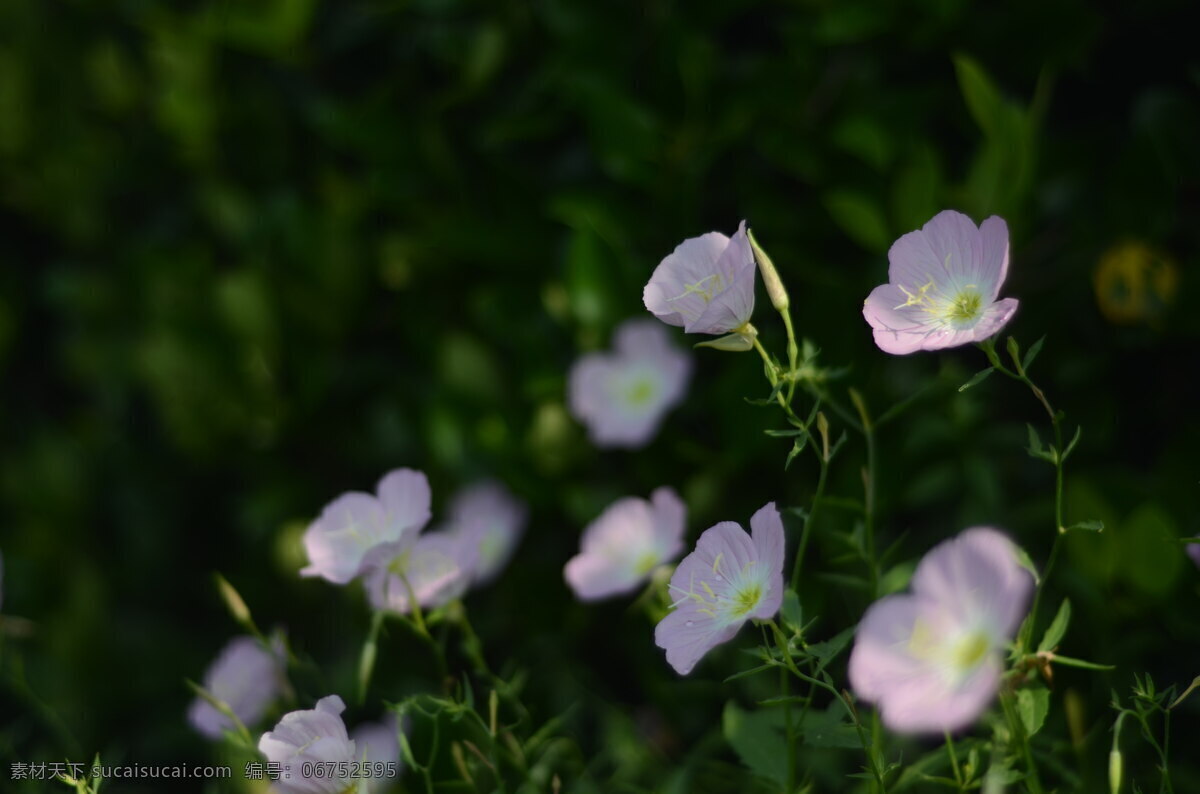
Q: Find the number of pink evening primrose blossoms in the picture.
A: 12